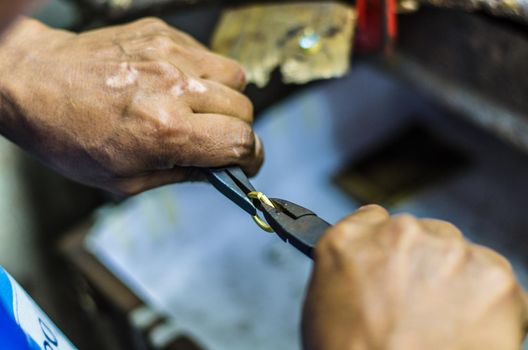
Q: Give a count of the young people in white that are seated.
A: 0